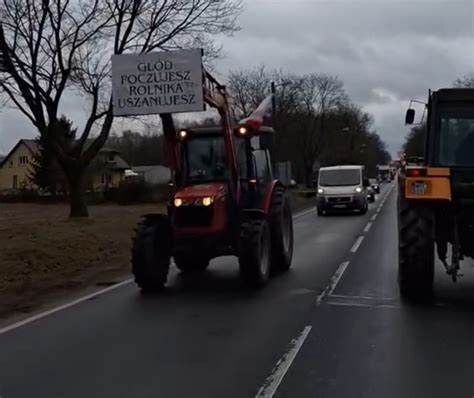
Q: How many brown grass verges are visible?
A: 1